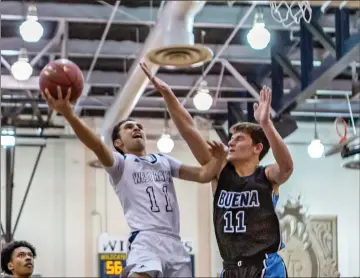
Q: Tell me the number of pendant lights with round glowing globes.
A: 6